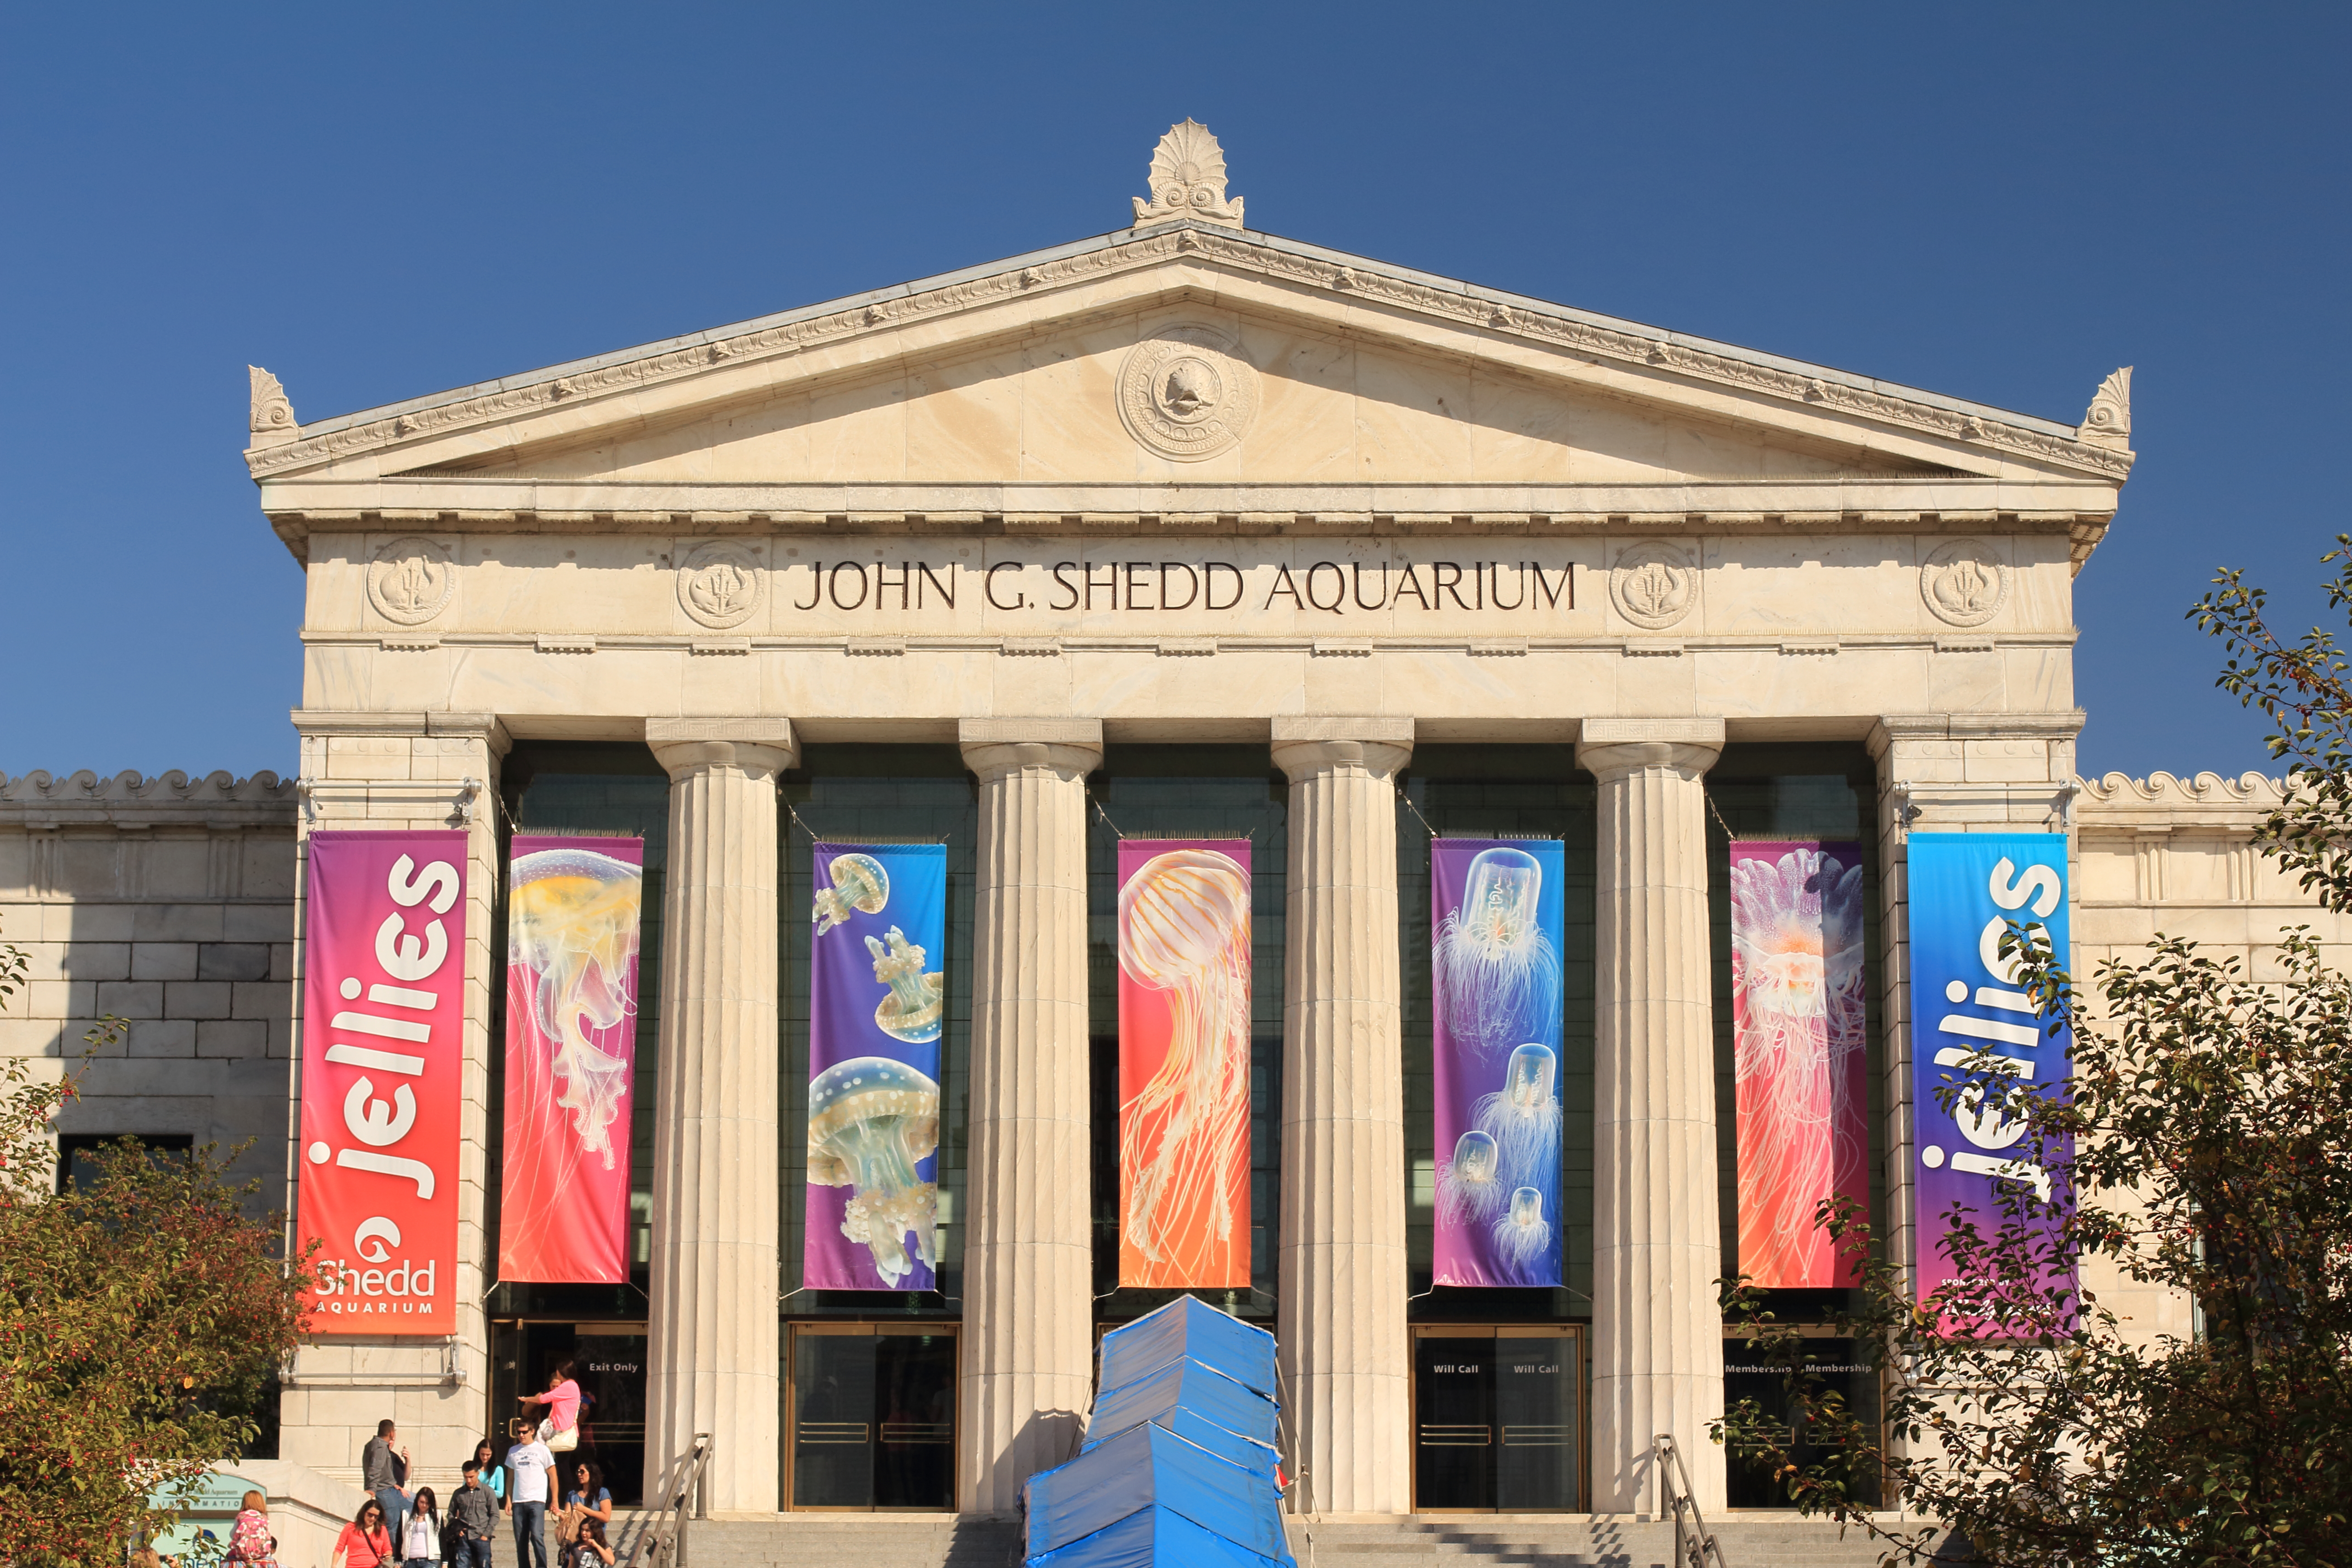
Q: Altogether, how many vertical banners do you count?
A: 7